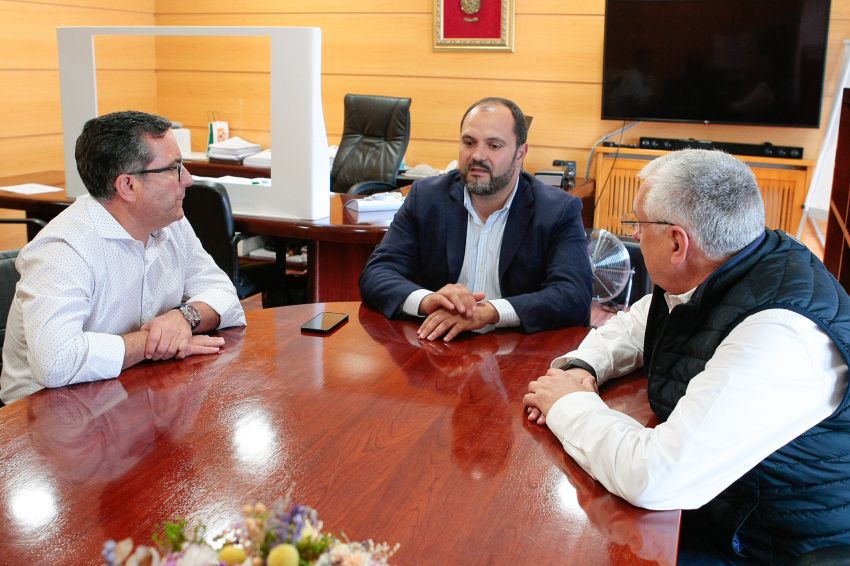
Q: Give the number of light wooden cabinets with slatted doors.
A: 1